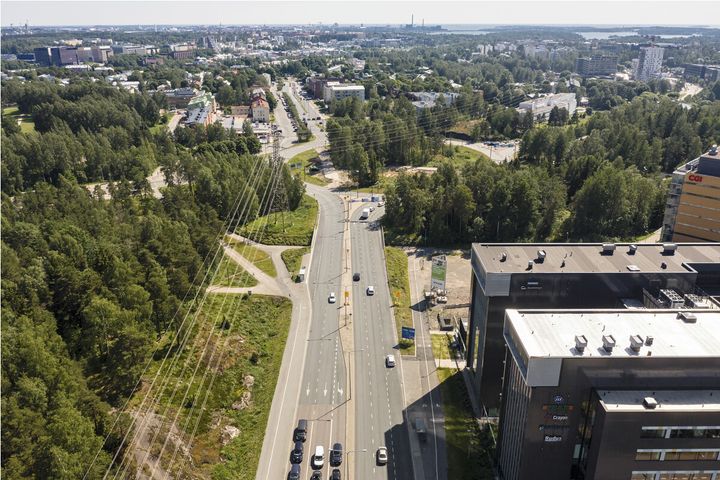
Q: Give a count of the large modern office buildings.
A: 3